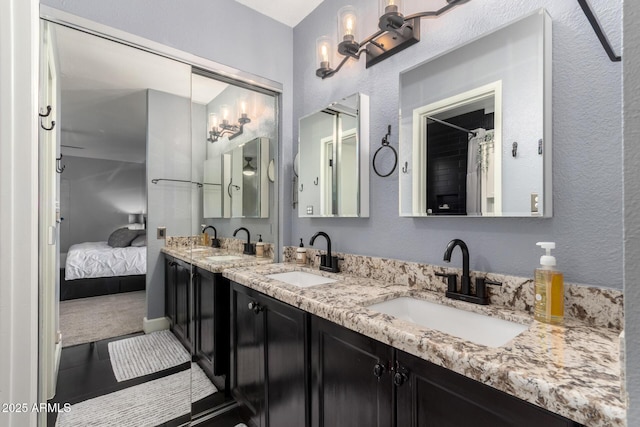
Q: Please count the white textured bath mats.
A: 2